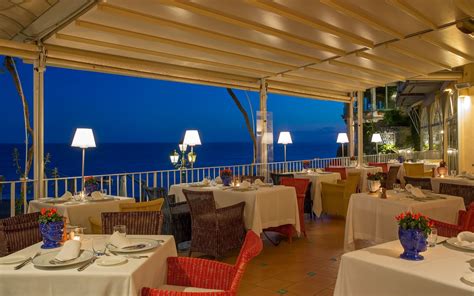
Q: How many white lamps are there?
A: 5